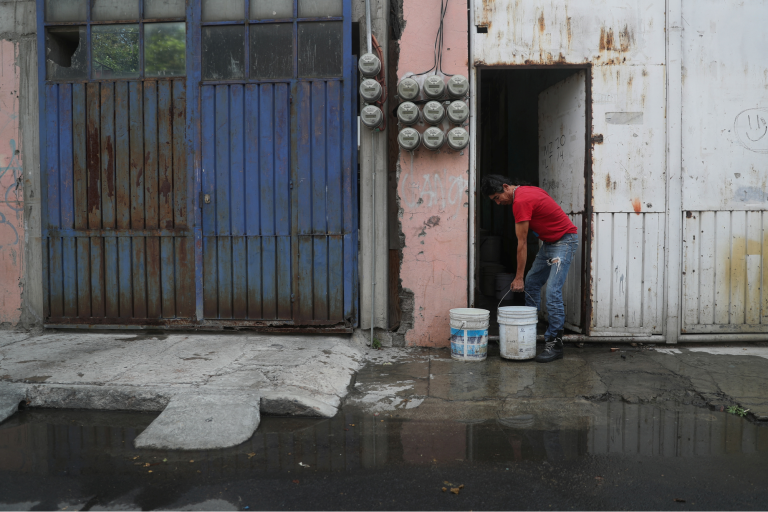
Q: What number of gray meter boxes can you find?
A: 12